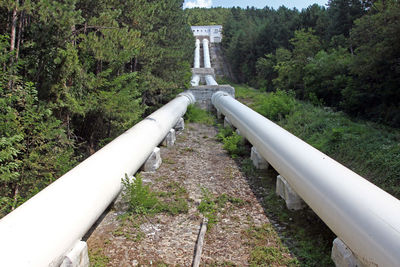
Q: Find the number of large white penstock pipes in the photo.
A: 2